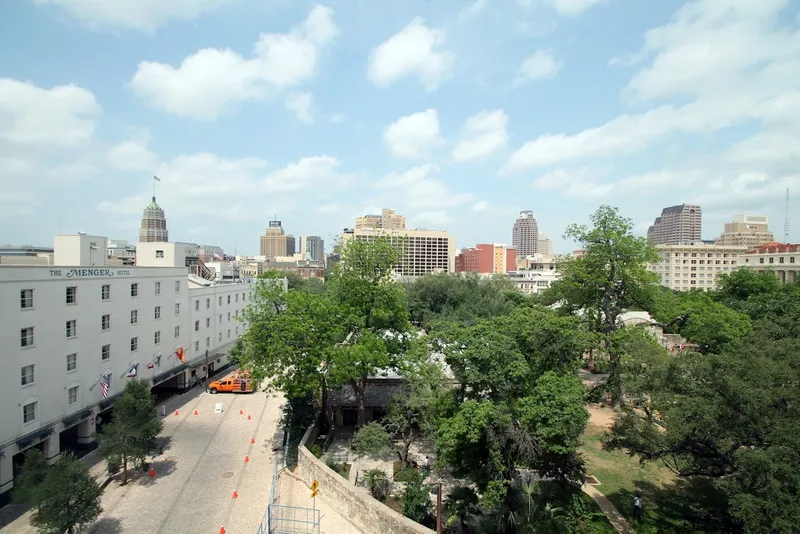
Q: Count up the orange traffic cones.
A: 9